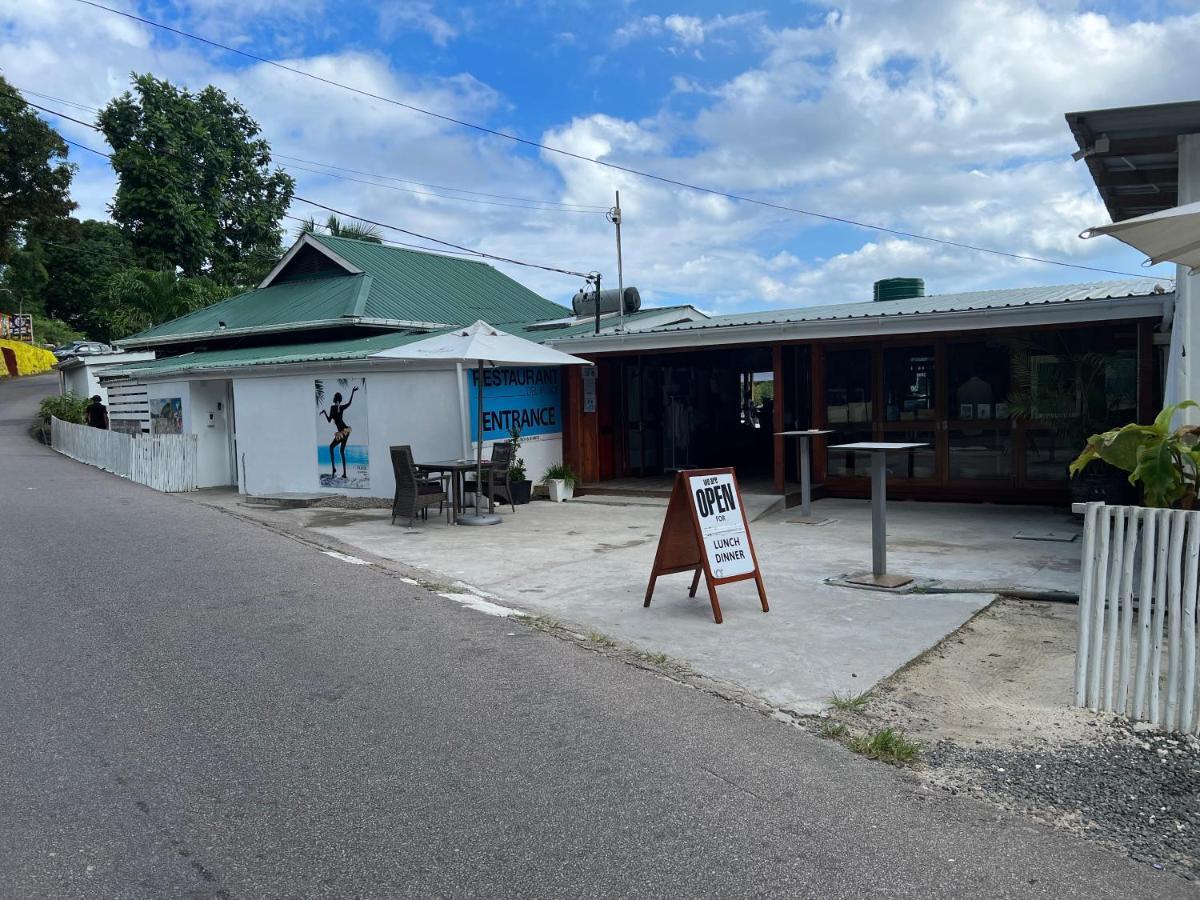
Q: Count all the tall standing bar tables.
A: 2